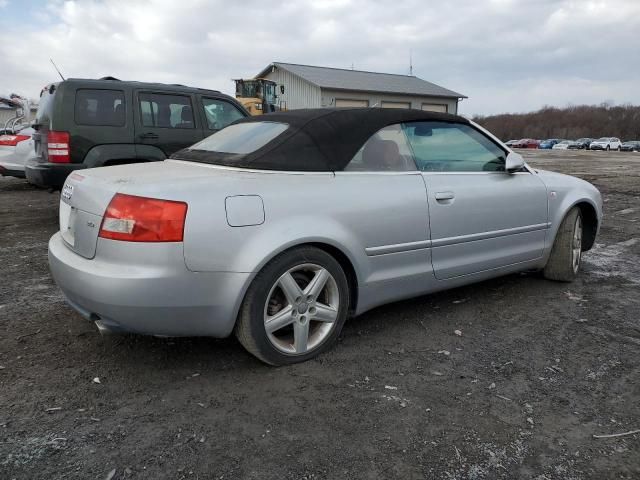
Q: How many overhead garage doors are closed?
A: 3